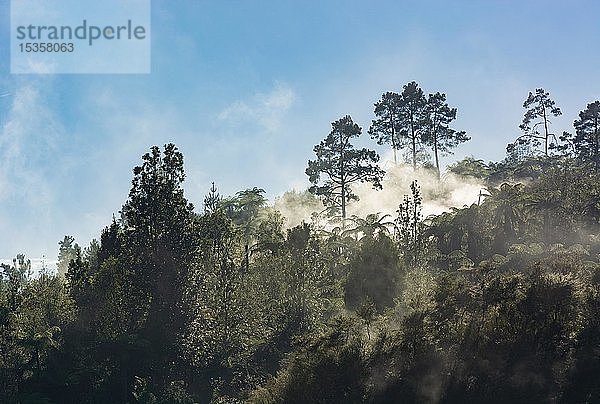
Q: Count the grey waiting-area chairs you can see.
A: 0